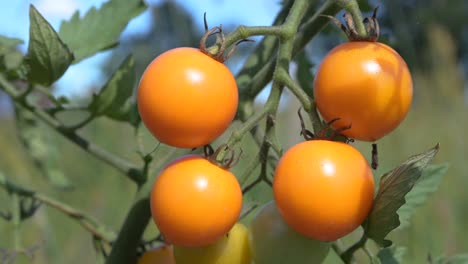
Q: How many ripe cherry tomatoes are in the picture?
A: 4